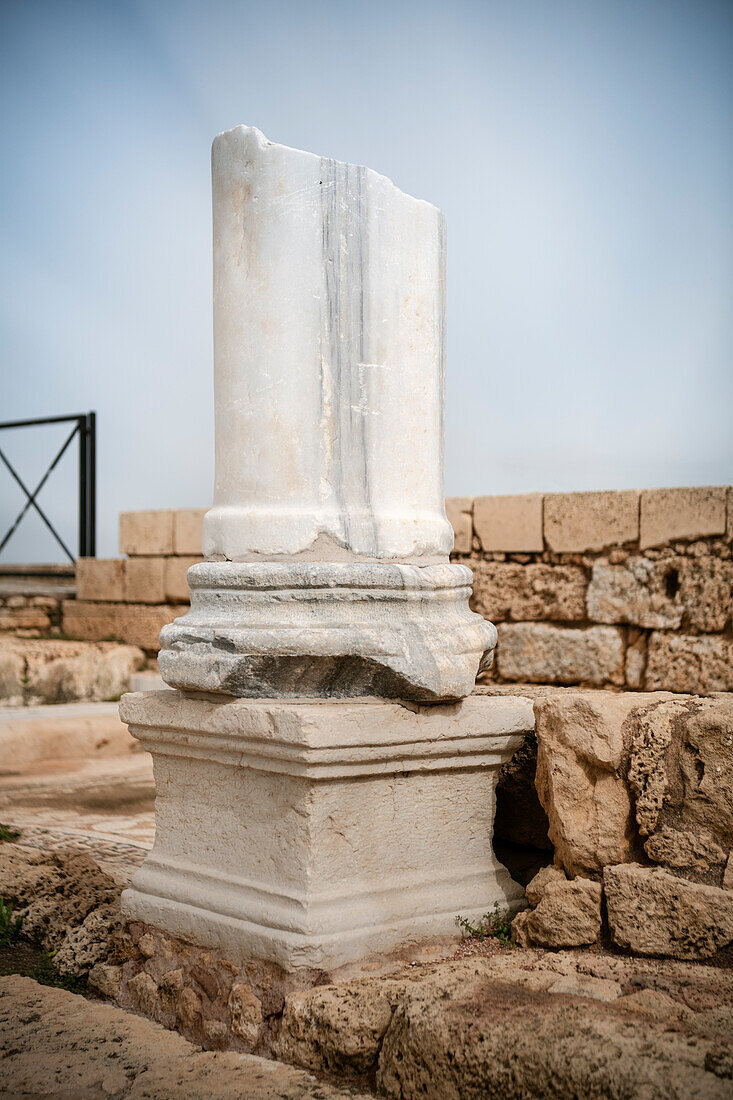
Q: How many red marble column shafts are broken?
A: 0